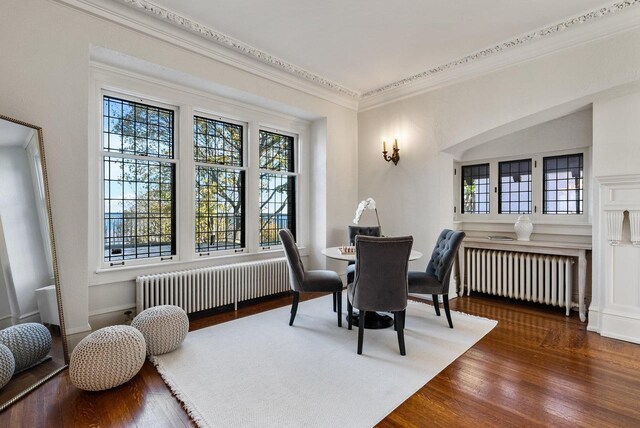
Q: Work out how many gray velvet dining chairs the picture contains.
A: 4